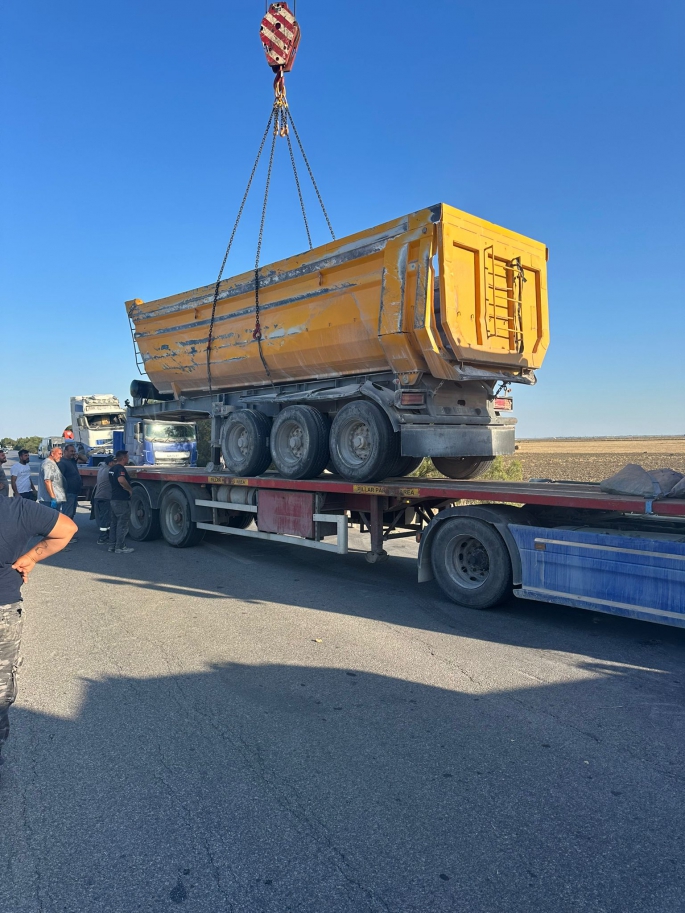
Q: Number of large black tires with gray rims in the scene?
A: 6